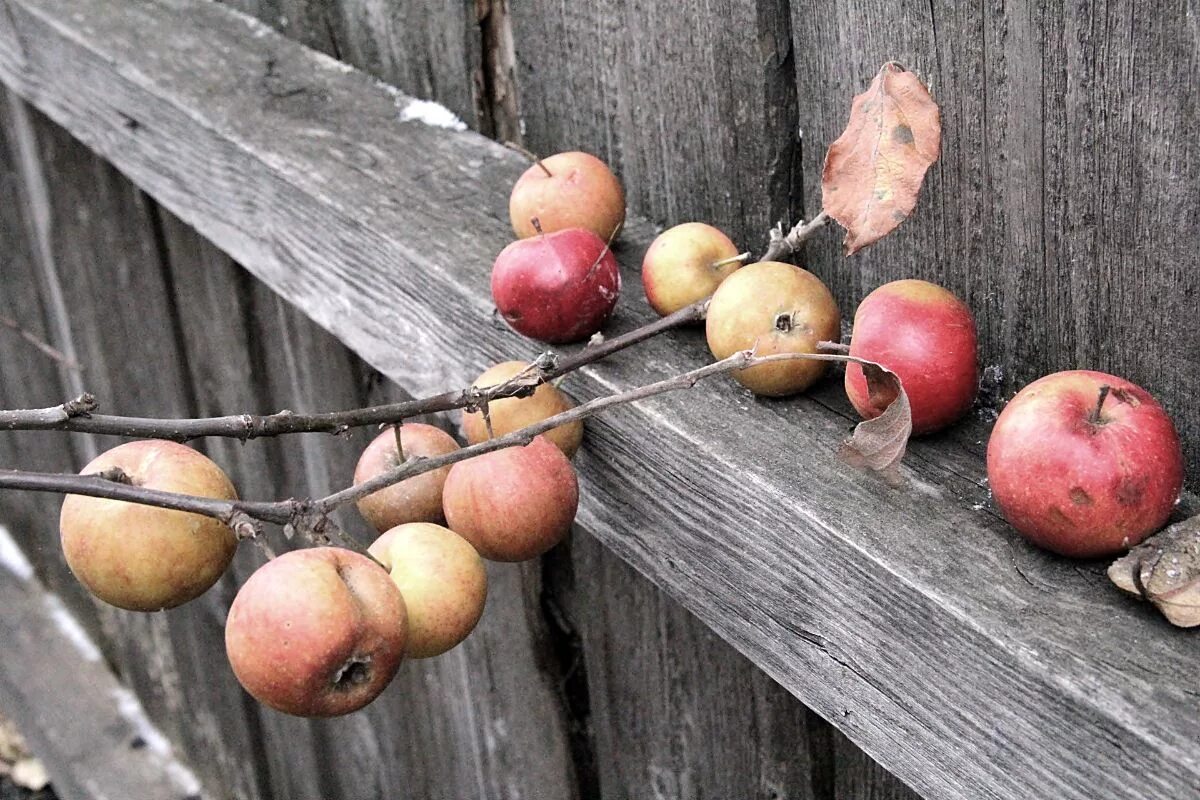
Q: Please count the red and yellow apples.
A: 12